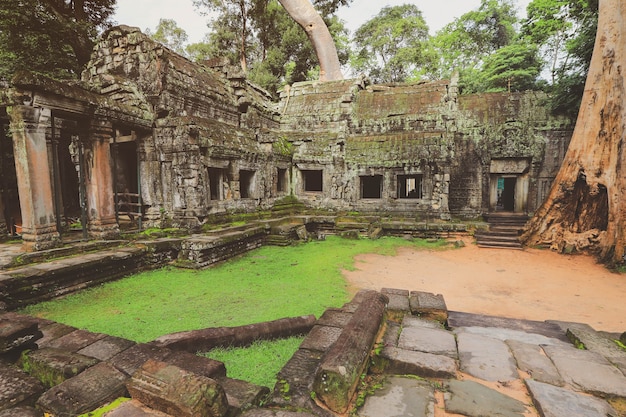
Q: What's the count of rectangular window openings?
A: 6